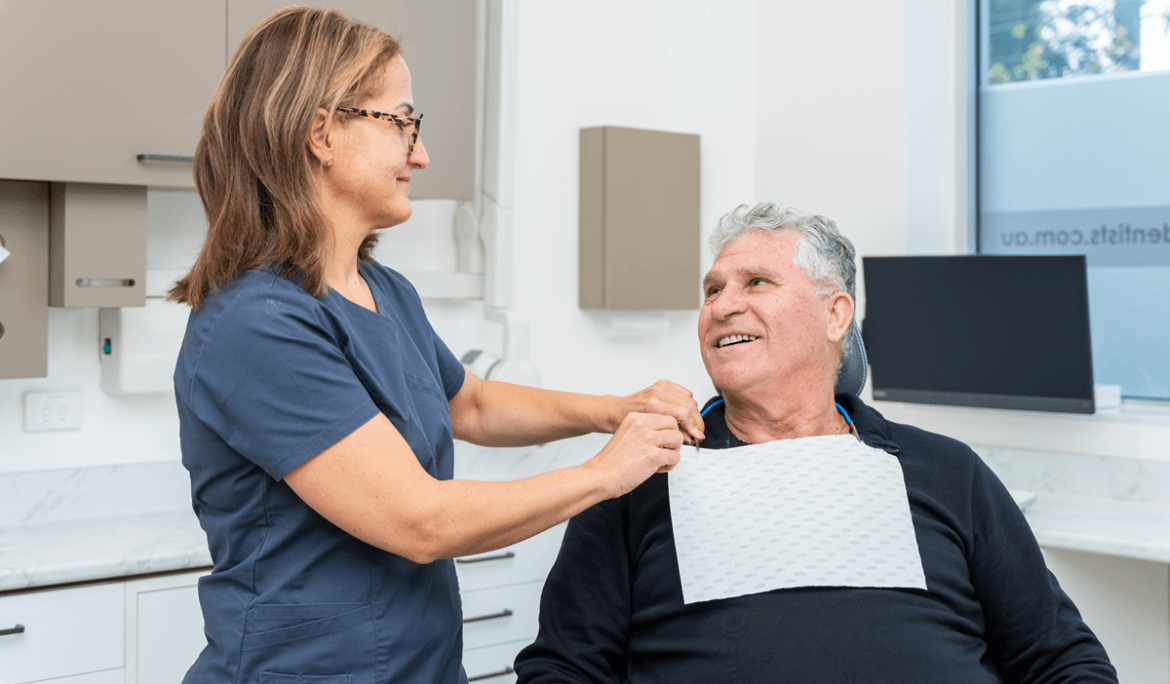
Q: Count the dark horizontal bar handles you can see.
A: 5